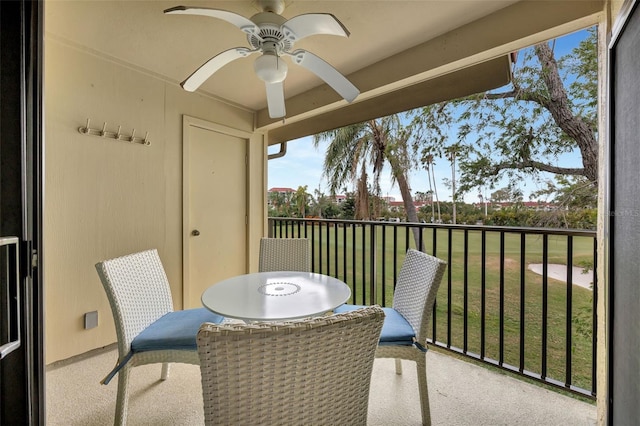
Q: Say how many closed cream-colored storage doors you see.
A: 1